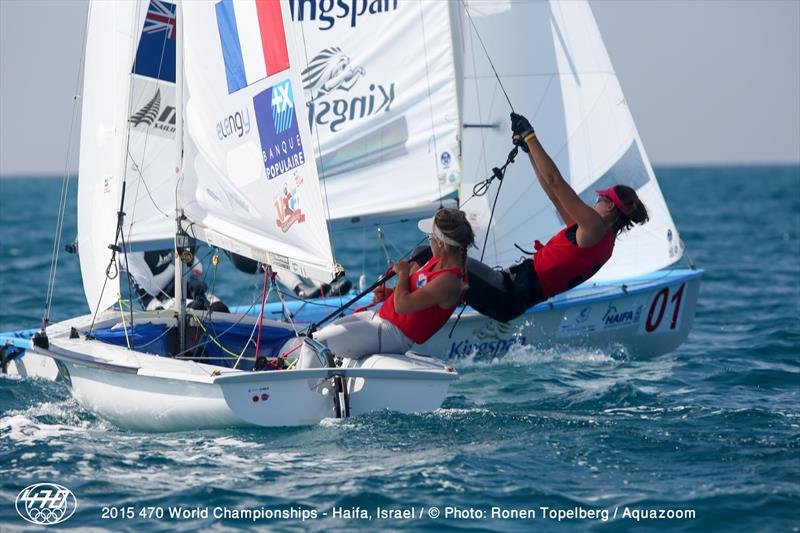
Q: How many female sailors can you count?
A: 2